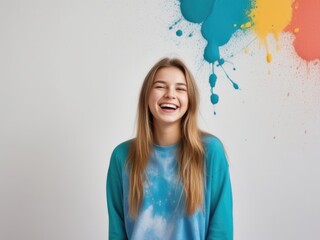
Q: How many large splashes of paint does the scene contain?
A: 3